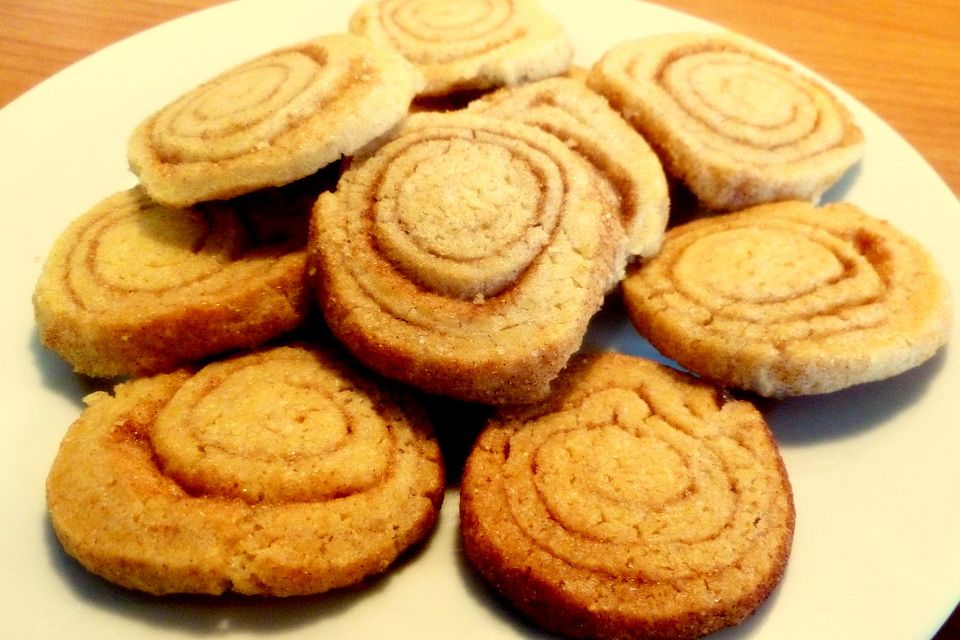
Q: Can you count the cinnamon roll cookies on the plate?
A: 9